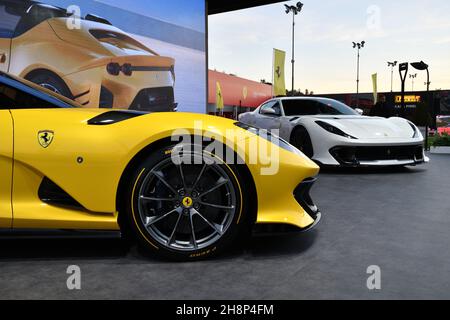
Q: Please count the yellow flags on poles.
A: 3